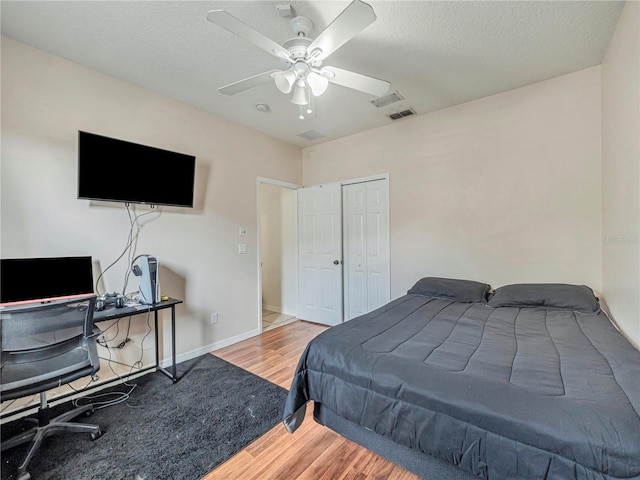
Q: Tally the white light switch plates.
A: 2